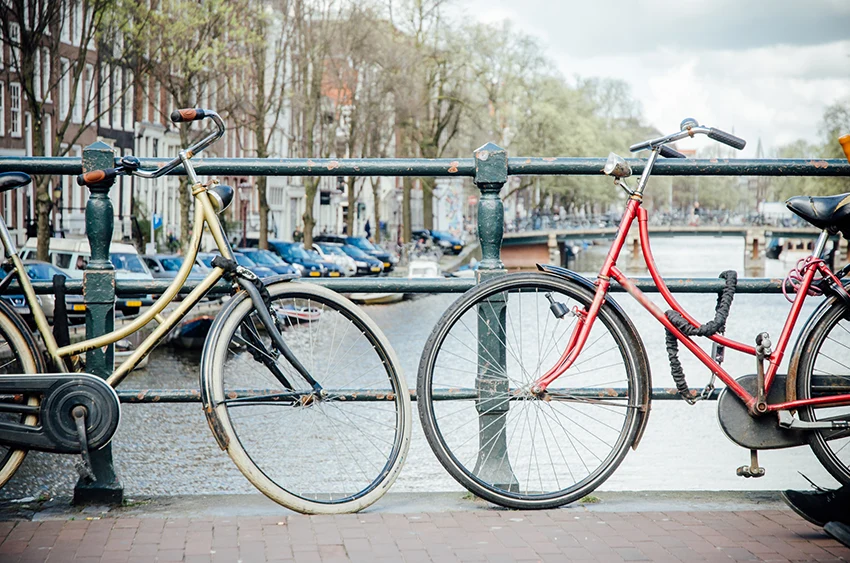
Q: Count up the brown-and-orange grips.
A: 2